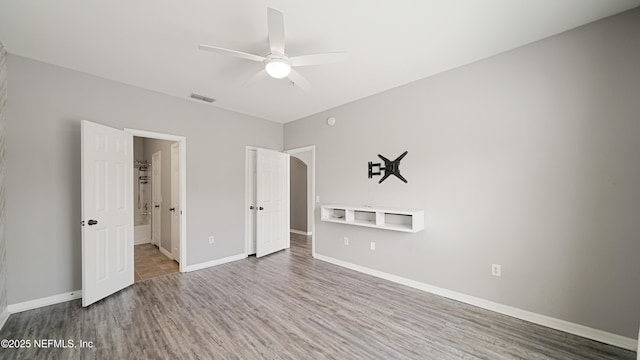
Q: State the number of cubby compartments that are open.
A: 3